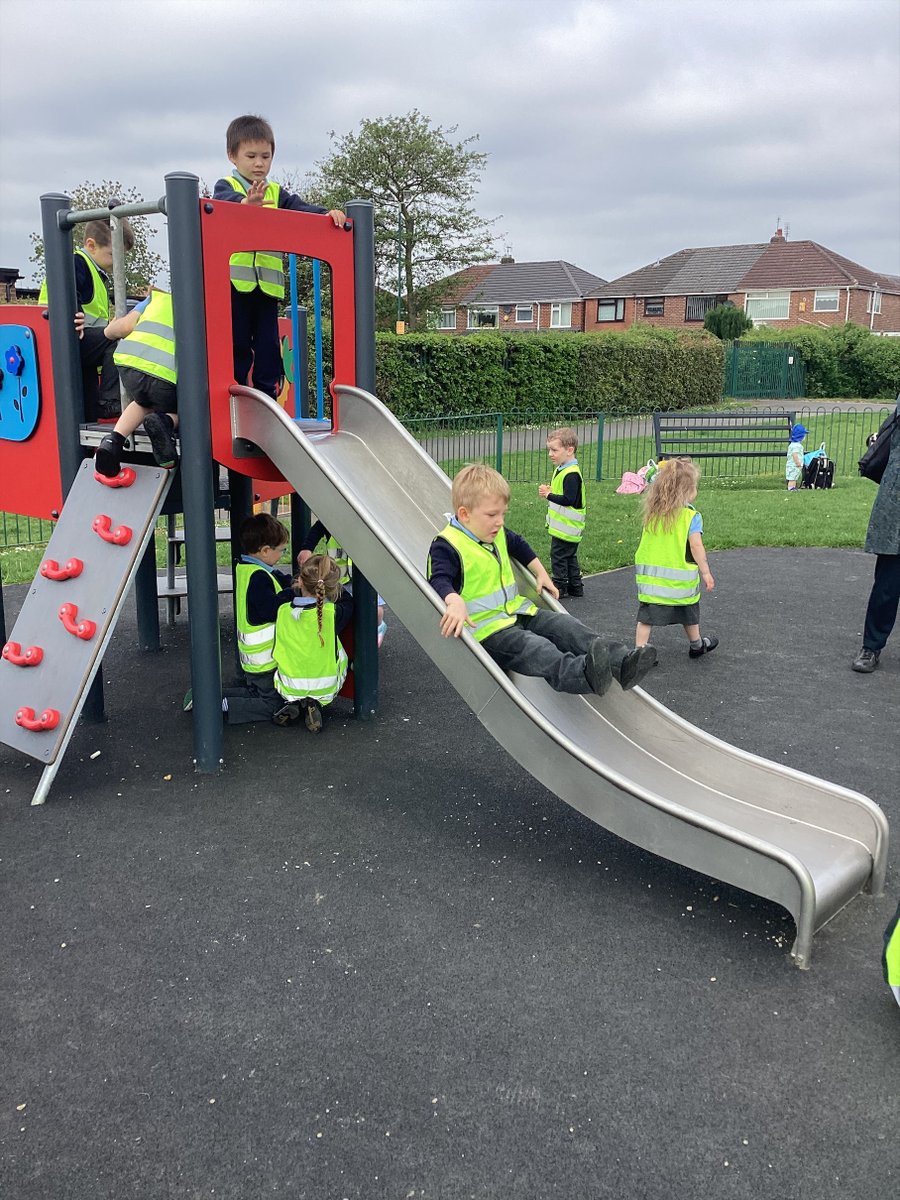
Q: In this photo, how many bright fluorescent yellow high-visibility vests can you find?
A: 10